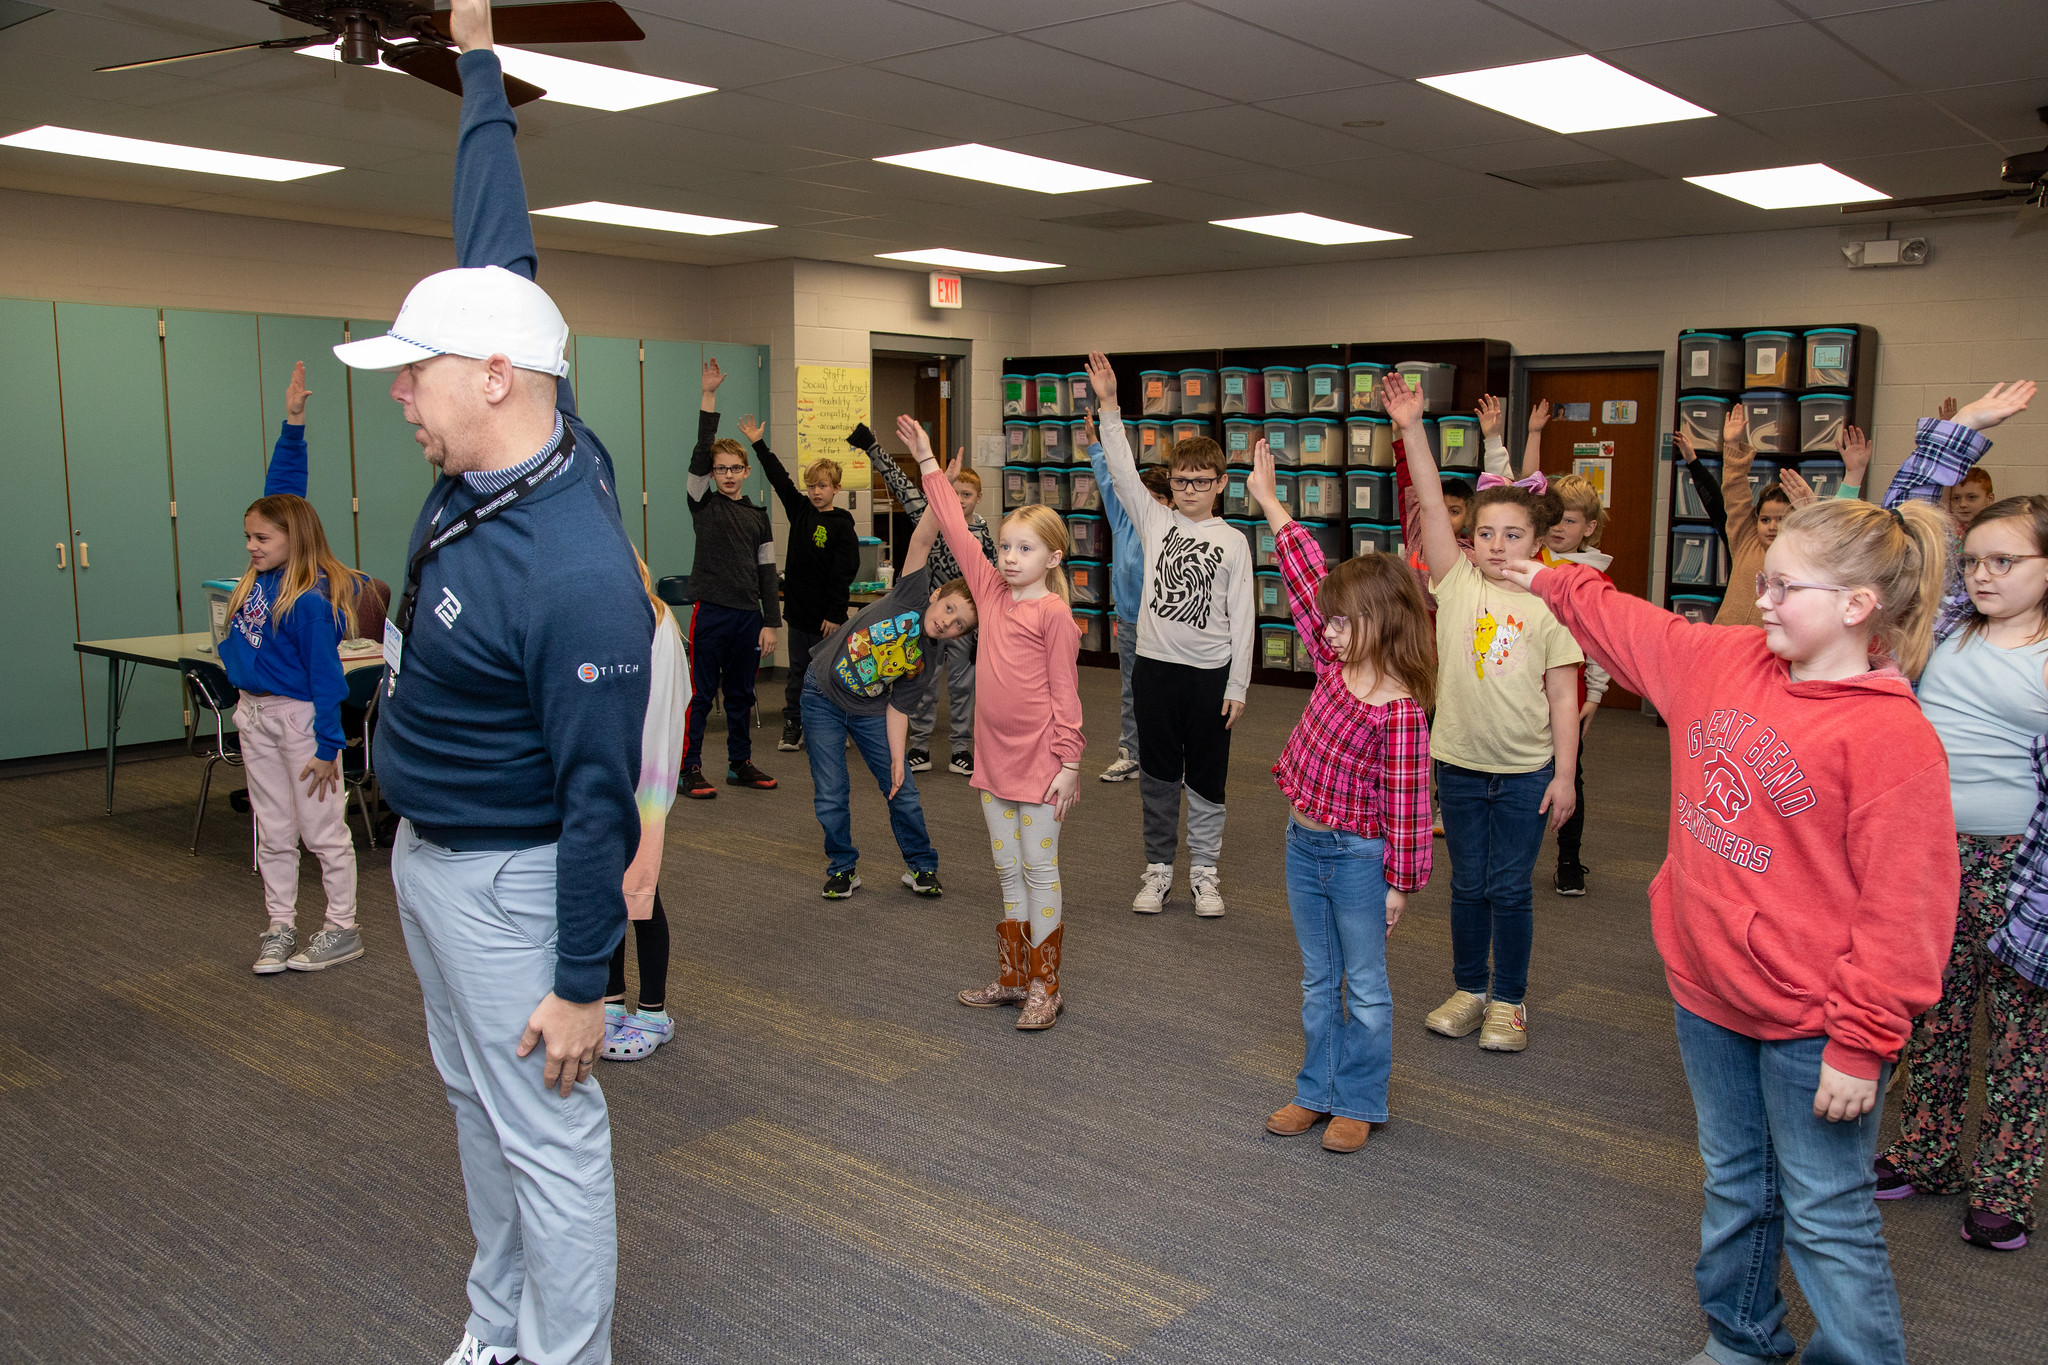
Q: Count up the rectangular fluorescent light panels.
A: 8